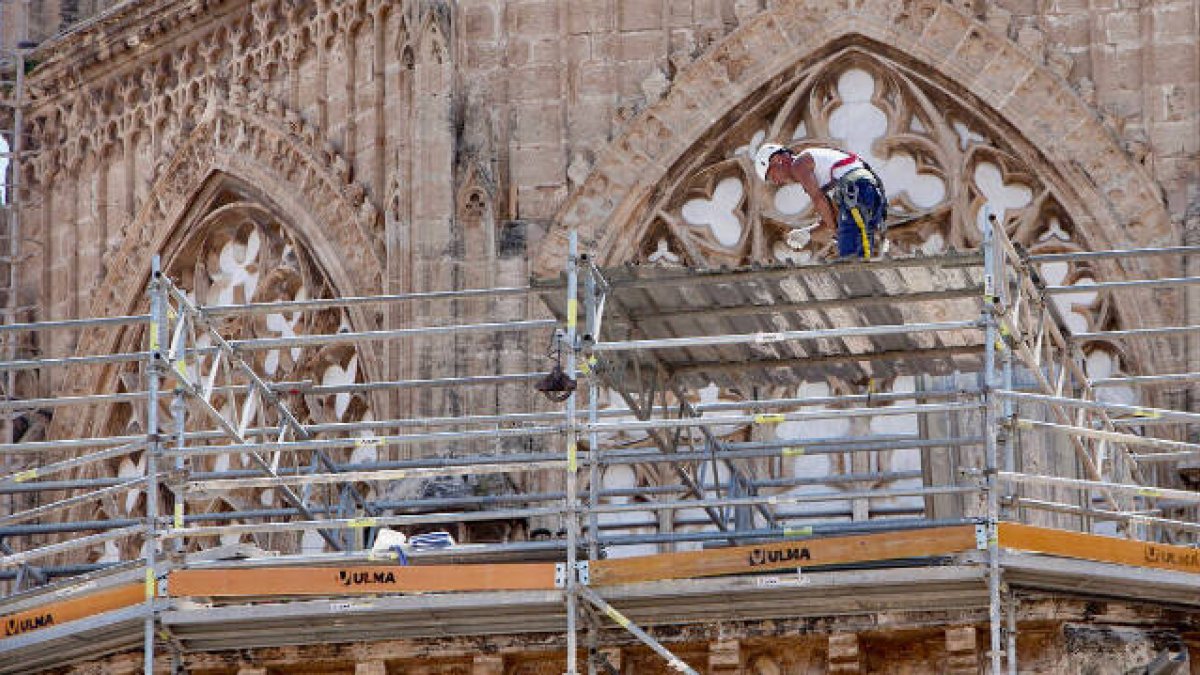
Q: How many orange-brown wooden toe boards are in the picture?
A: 4